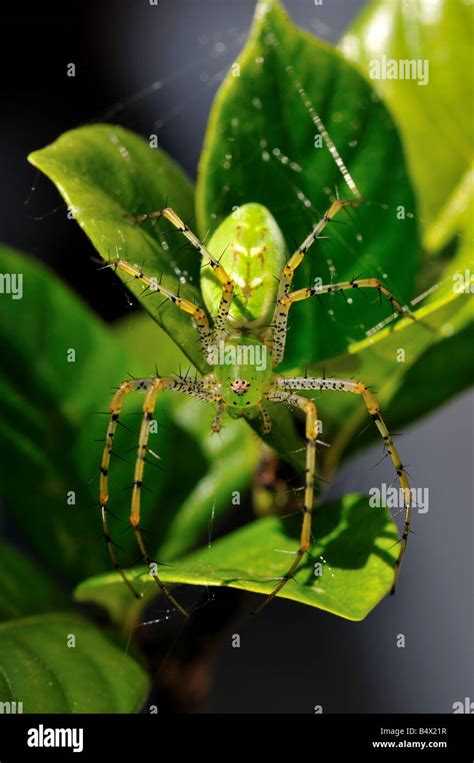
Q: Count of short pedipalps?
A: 2